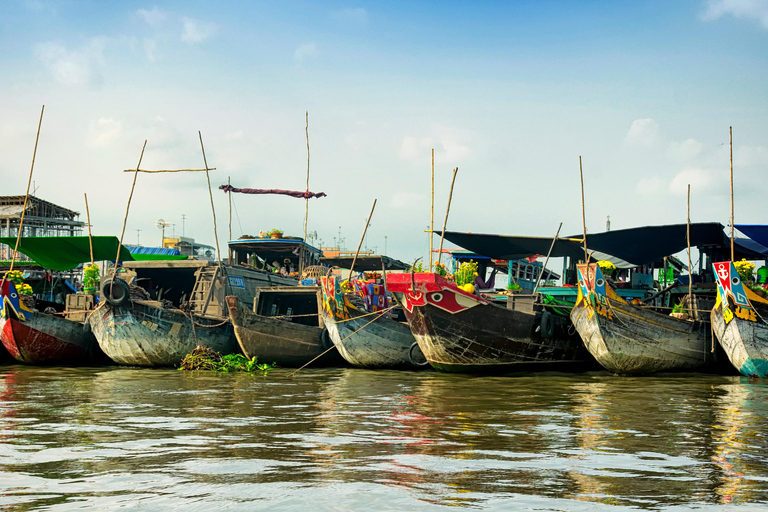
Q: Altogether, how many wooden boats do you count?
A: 7